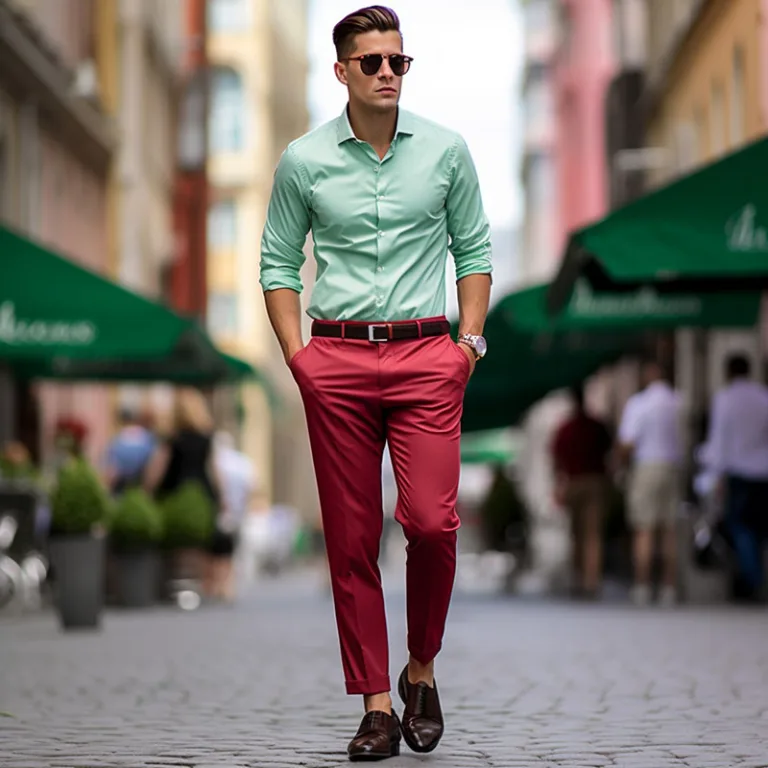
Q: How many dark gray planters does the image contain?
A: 2